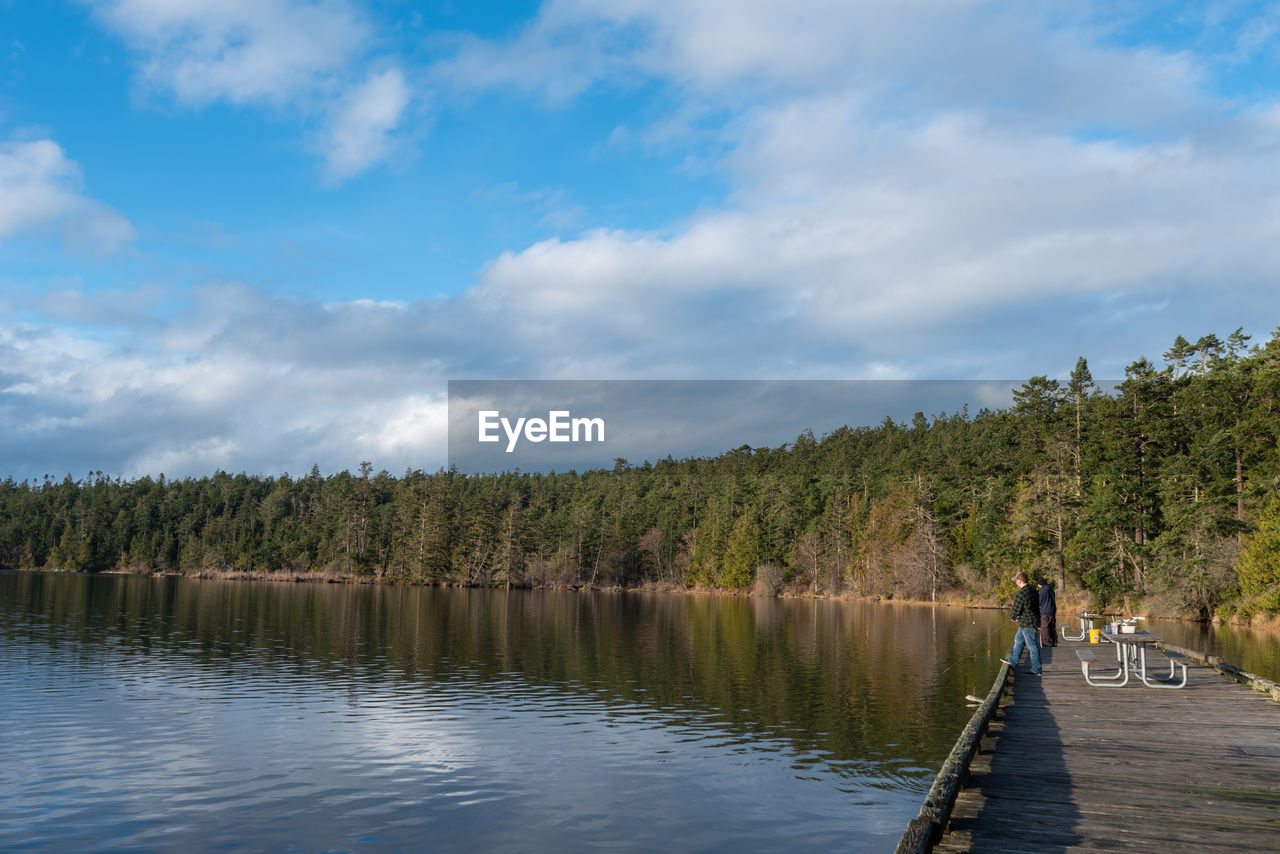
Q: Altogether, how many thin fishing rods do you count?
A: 2